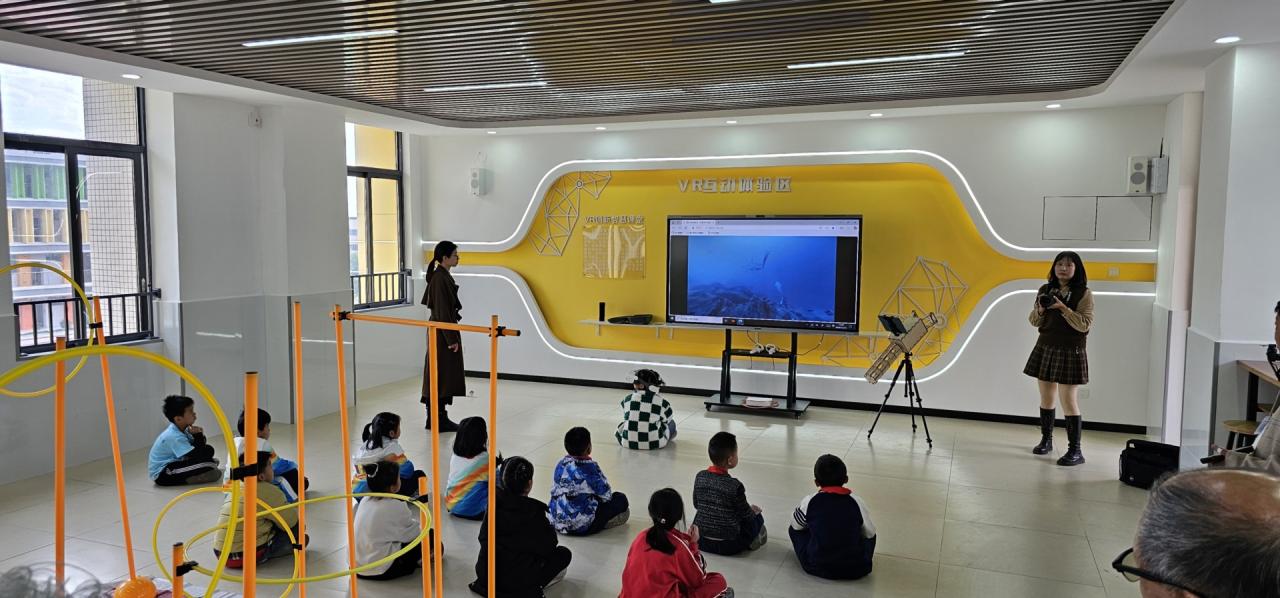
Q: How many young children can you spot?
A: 12